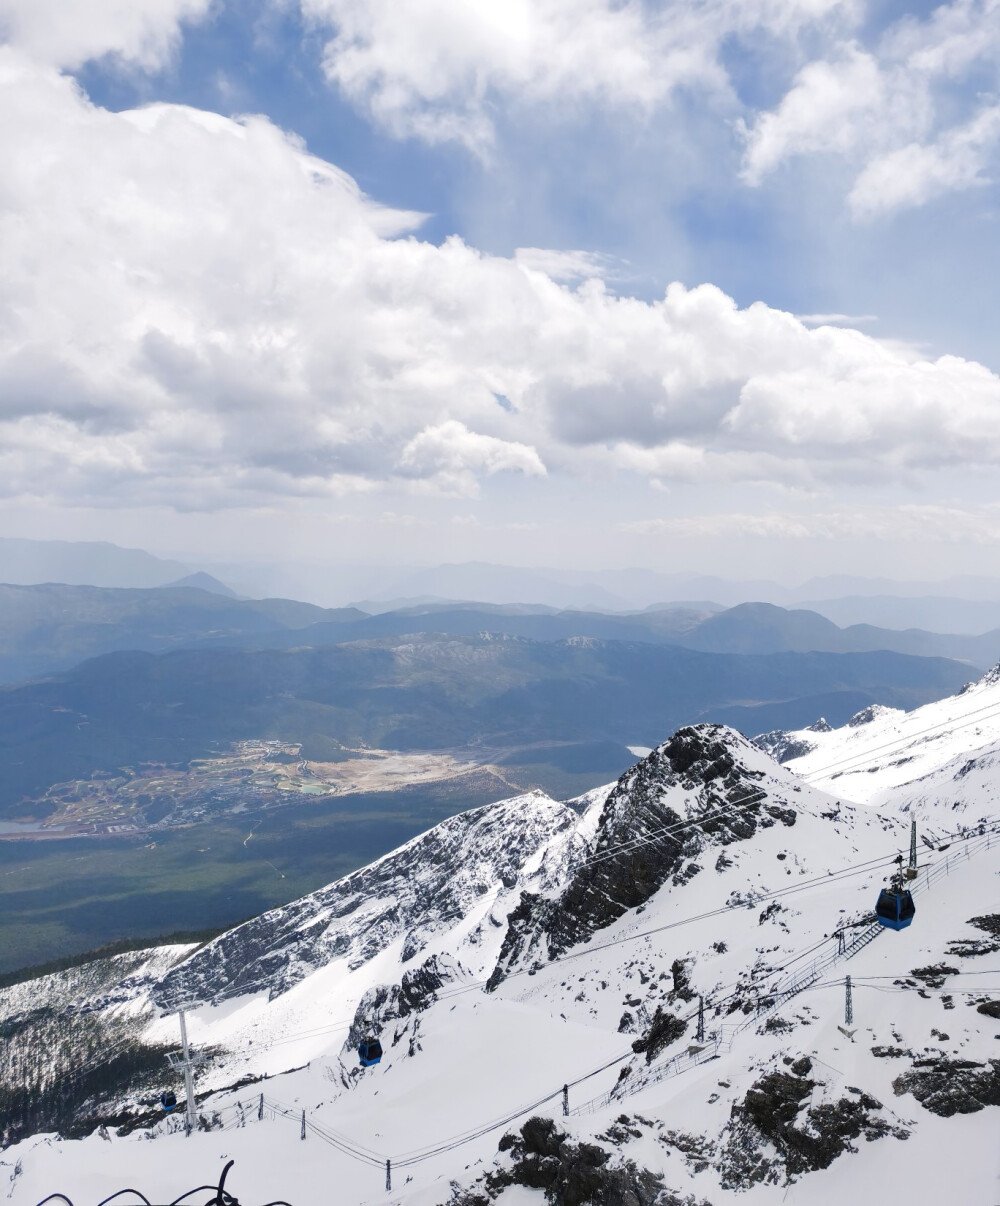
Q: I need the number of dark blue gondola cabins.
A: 3